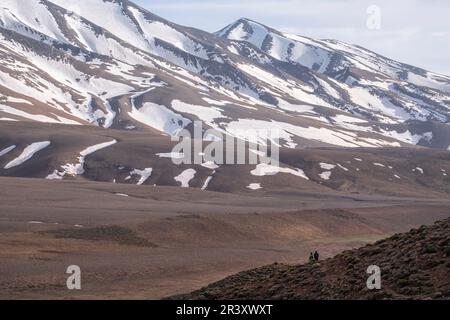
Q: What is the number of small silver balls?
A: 0